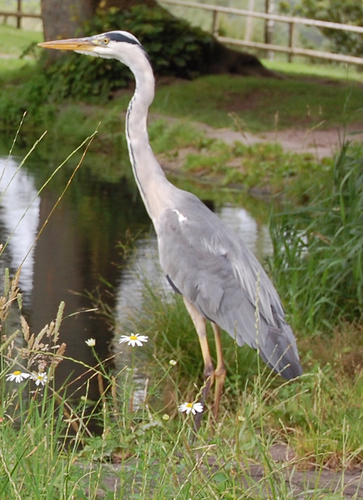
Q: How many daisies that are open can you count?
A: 4